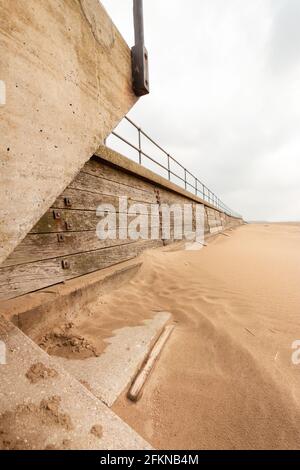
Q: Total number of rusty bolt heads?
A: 5